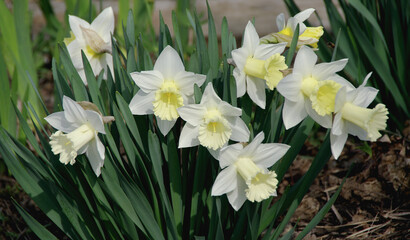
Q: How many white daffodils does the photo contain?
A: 9